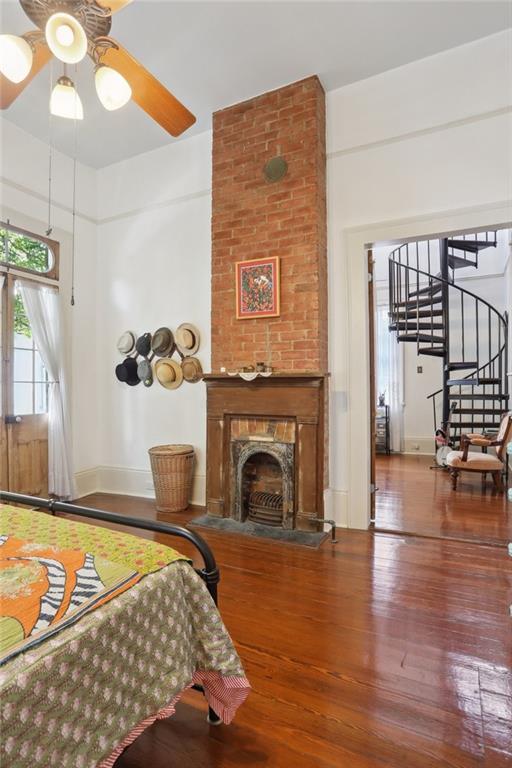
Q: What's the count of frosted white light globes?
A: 4